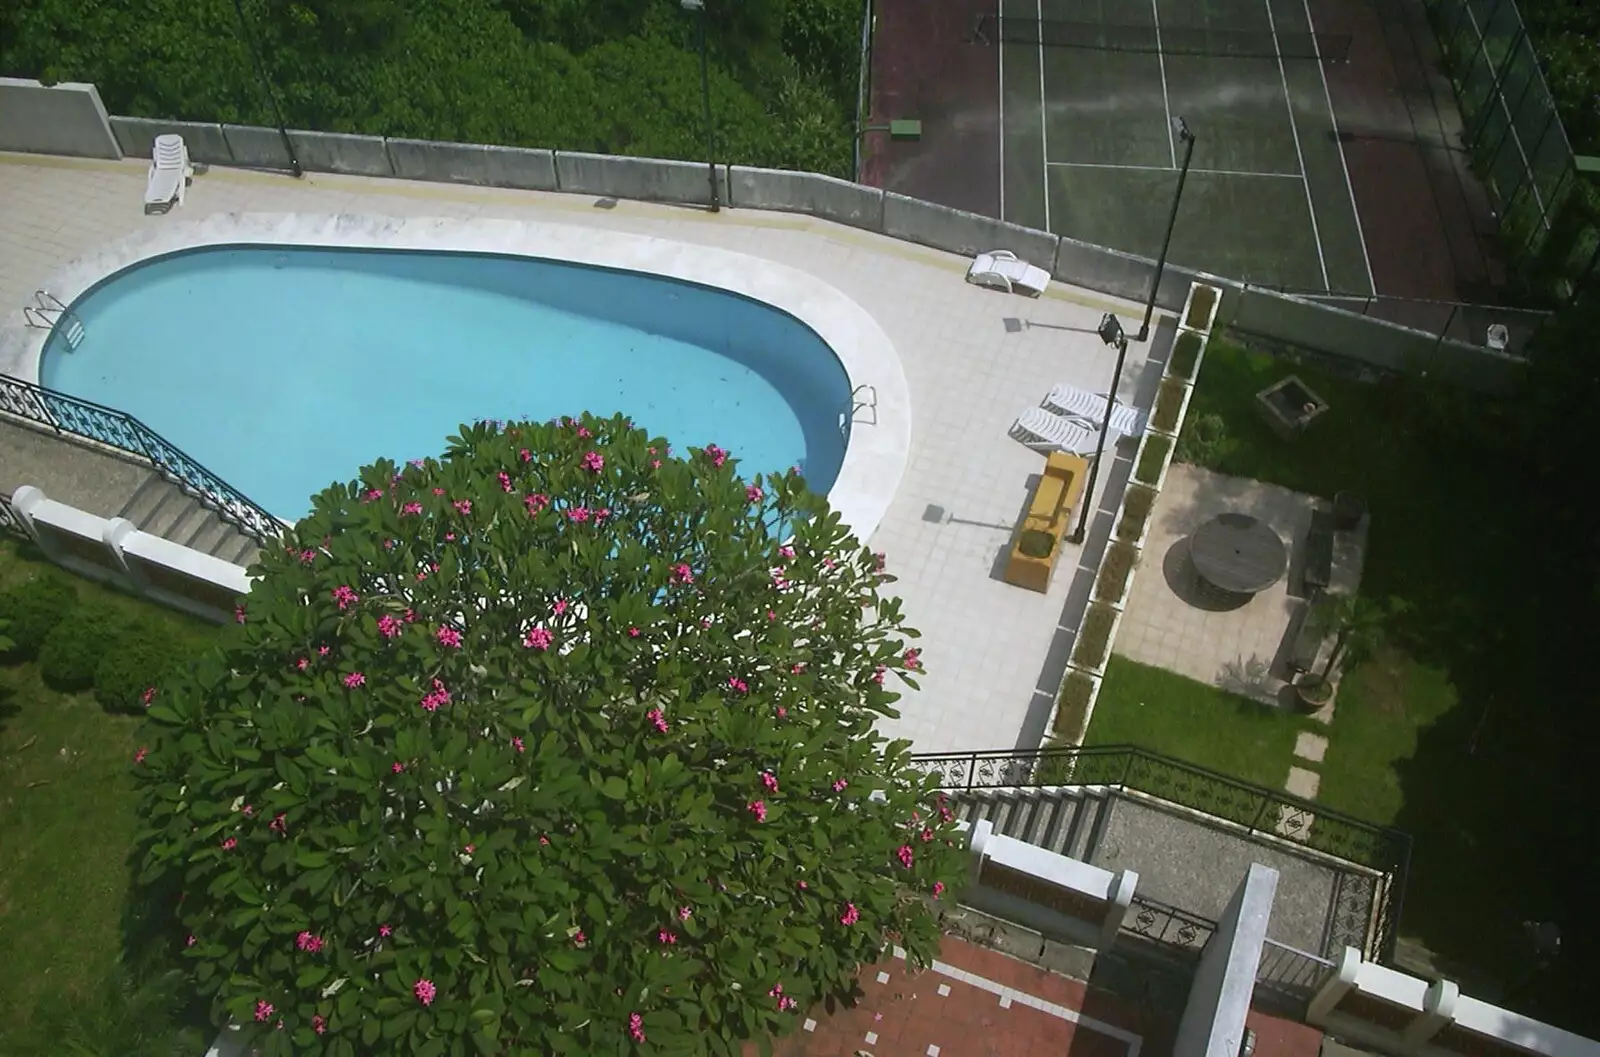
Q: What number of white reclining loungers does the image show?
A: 4